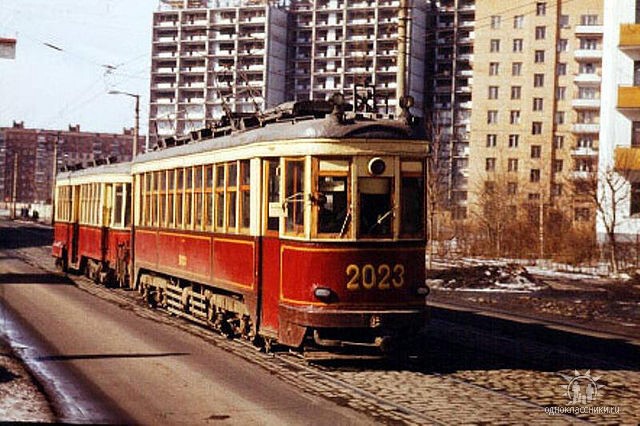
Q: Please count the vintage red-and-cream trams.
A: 2